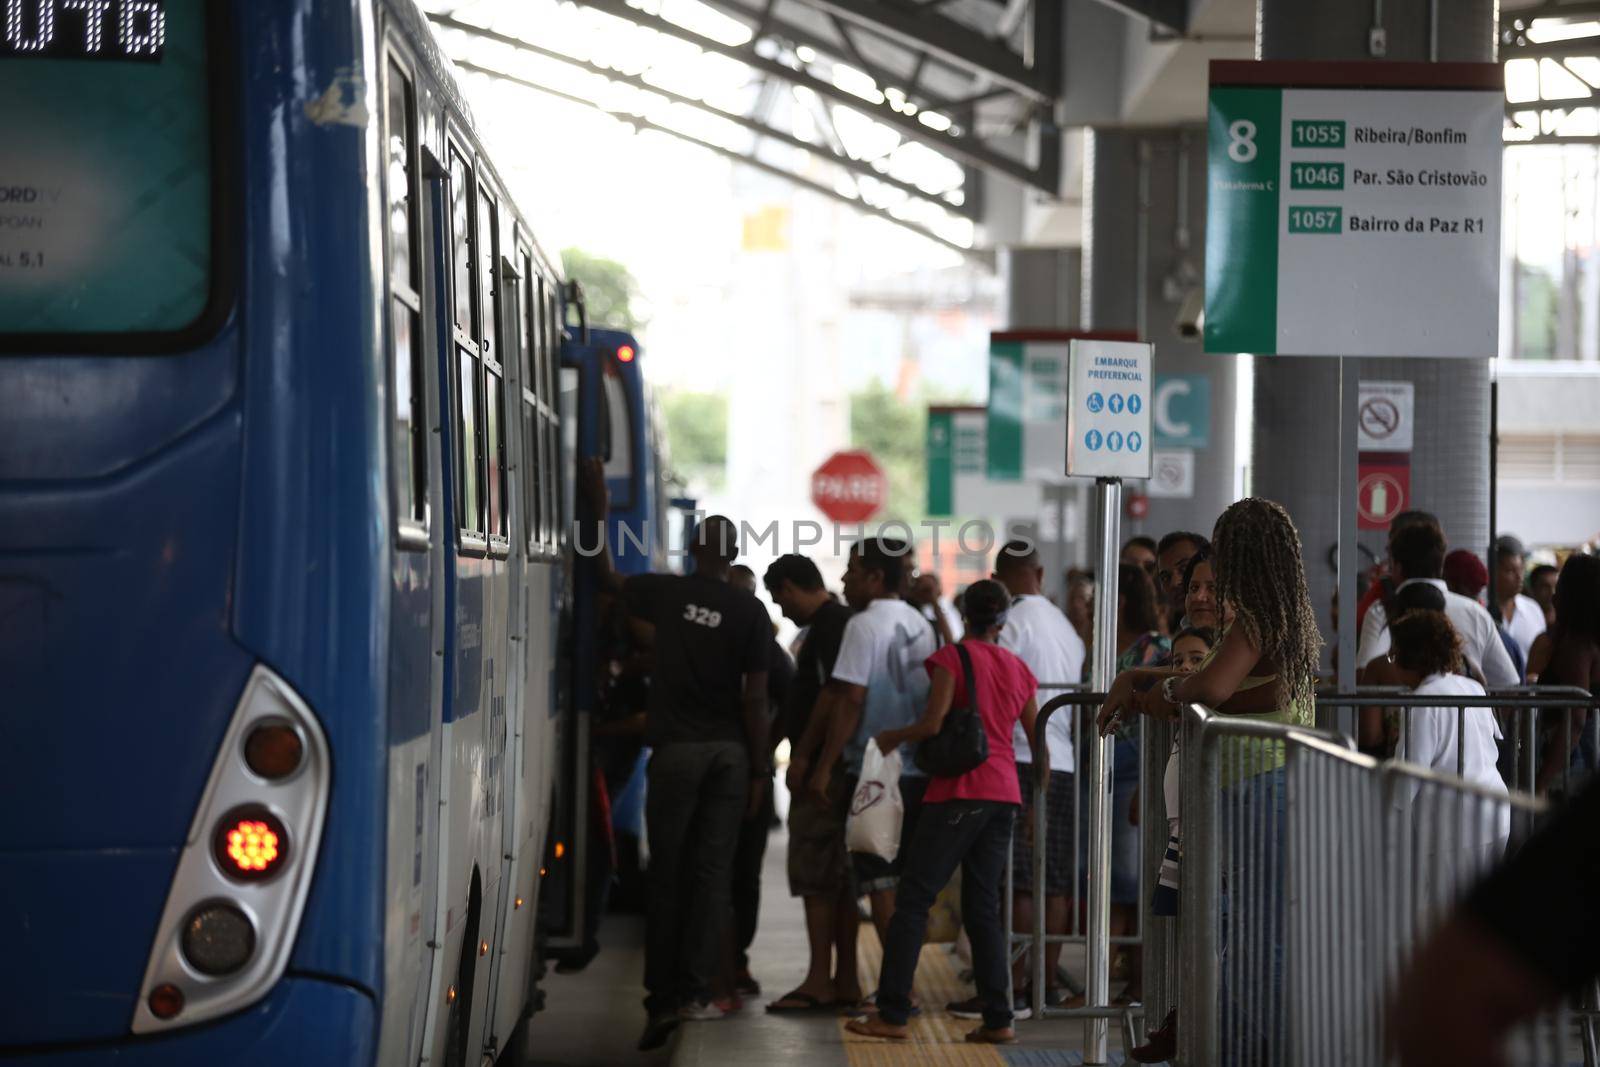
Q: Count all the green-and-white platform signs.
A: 3